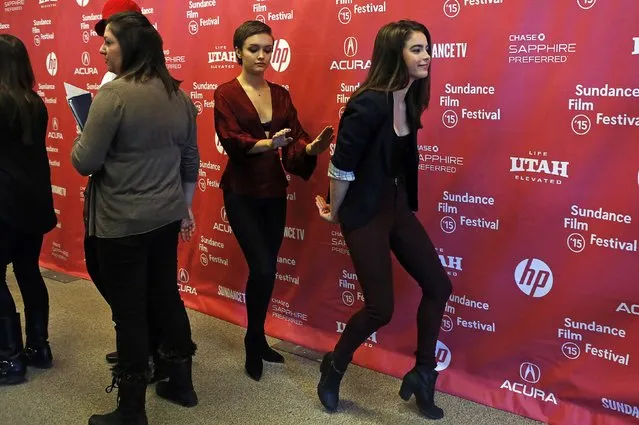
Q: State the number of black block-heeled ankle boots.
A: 2